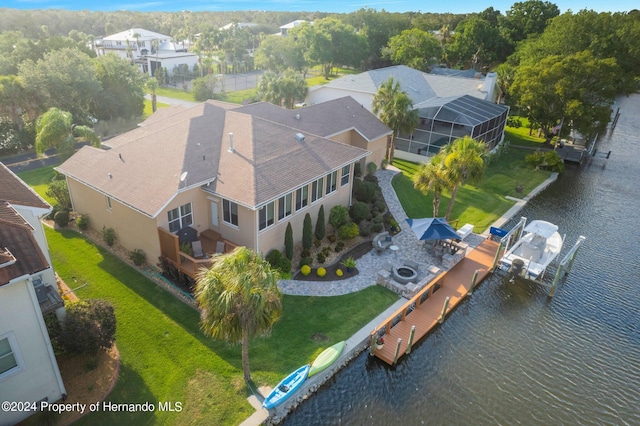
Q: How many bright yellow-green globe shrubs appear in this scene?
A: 3